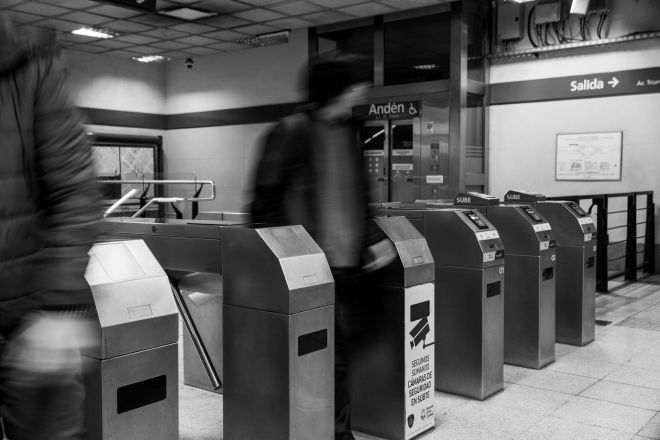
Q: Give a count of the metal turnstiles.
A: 6